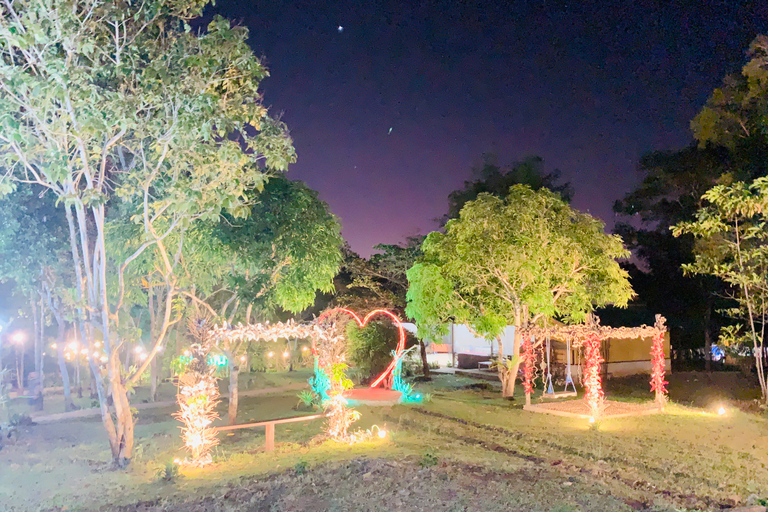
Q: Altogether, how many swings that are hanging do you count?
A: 1